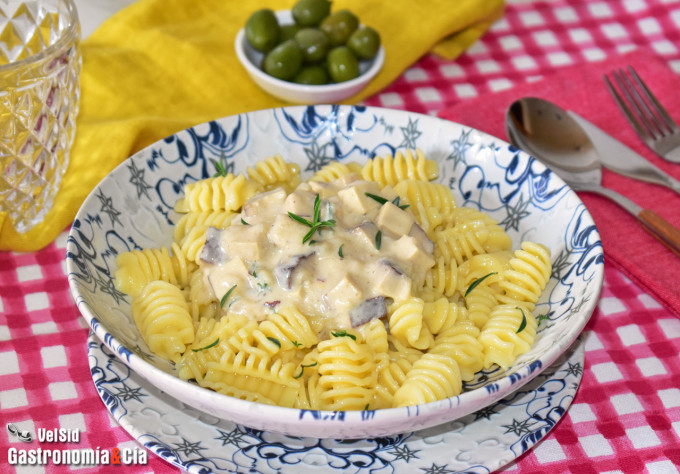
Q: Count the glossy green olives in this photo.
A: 9